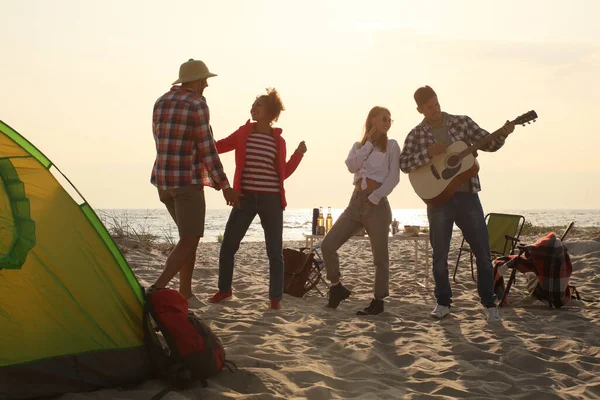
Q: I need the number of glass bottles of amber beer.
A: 2